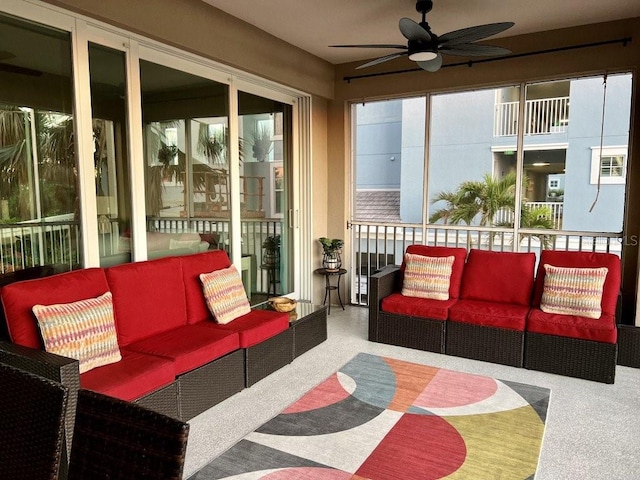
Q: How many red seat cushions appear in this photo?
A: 6